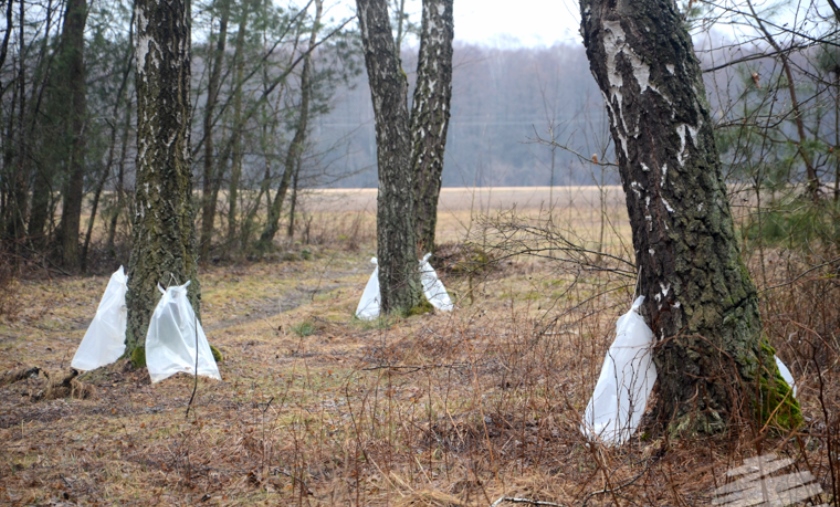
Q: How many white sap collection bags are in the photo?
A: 6